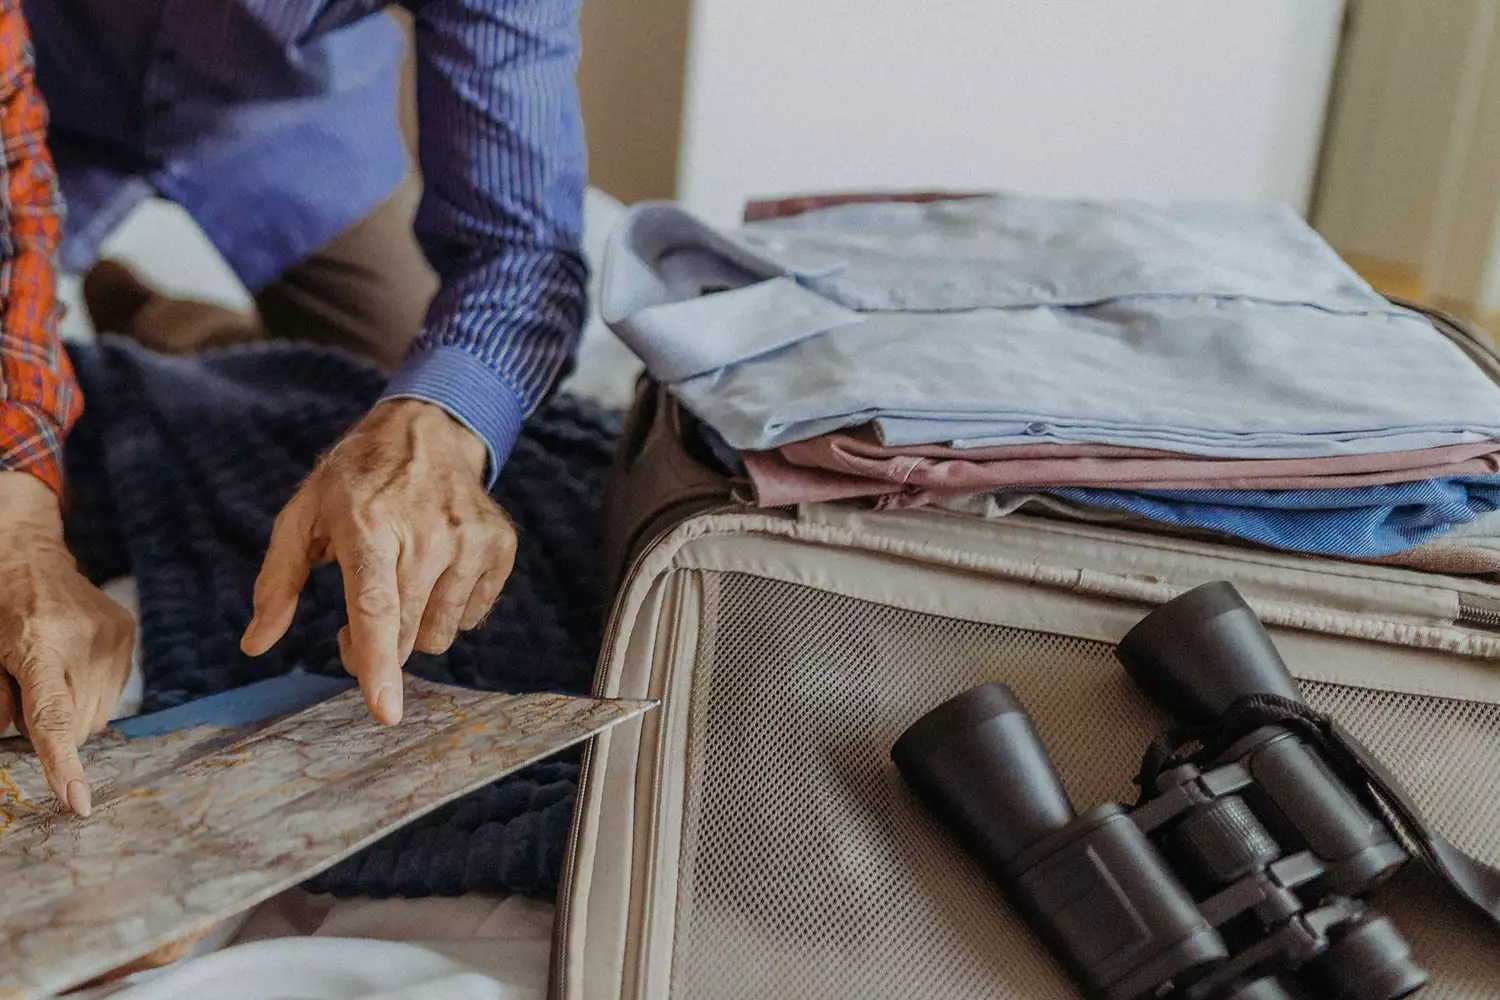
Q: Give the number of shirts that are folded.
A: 3